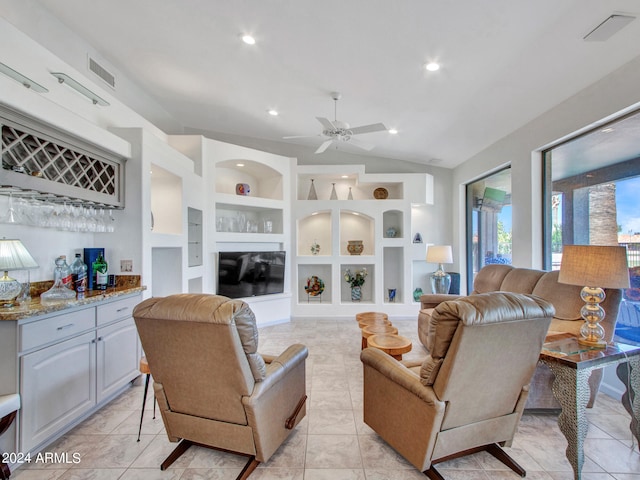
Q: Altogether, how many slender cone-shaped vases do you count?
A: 3